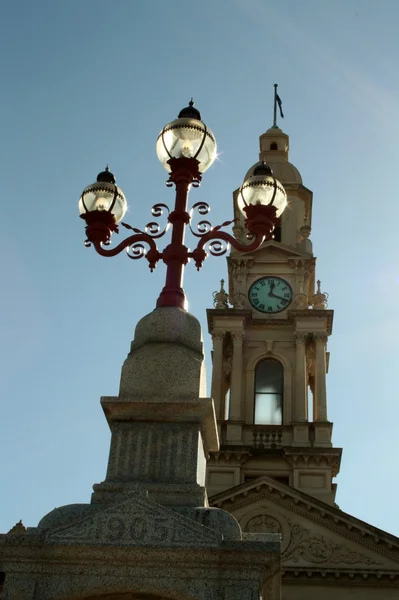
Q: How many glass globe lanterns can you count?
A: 3